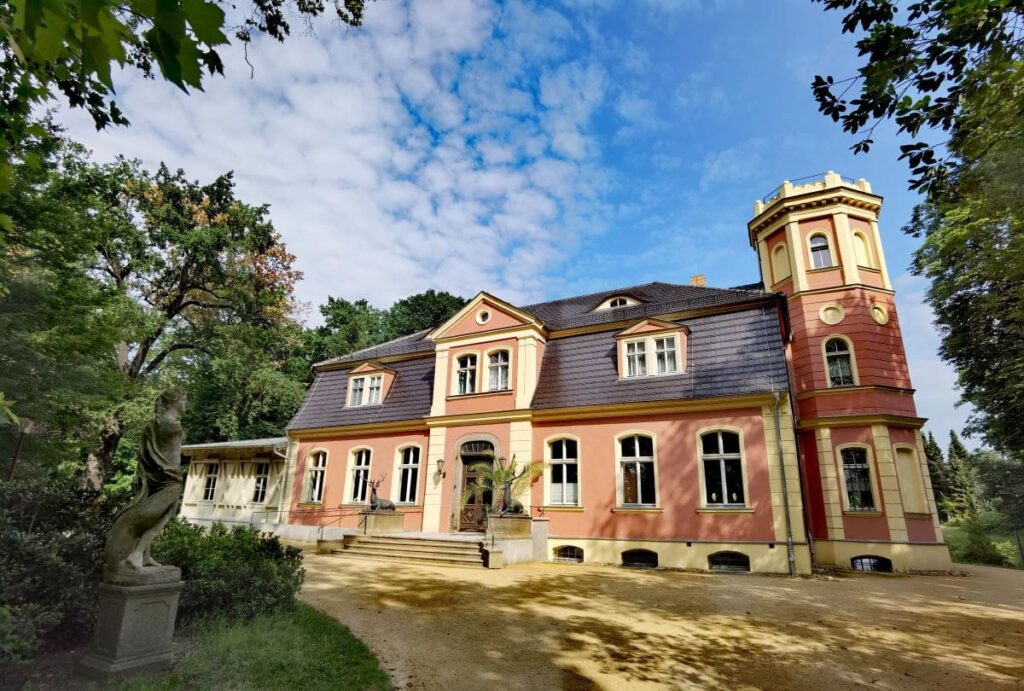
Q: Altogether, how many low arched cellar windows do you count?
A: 4